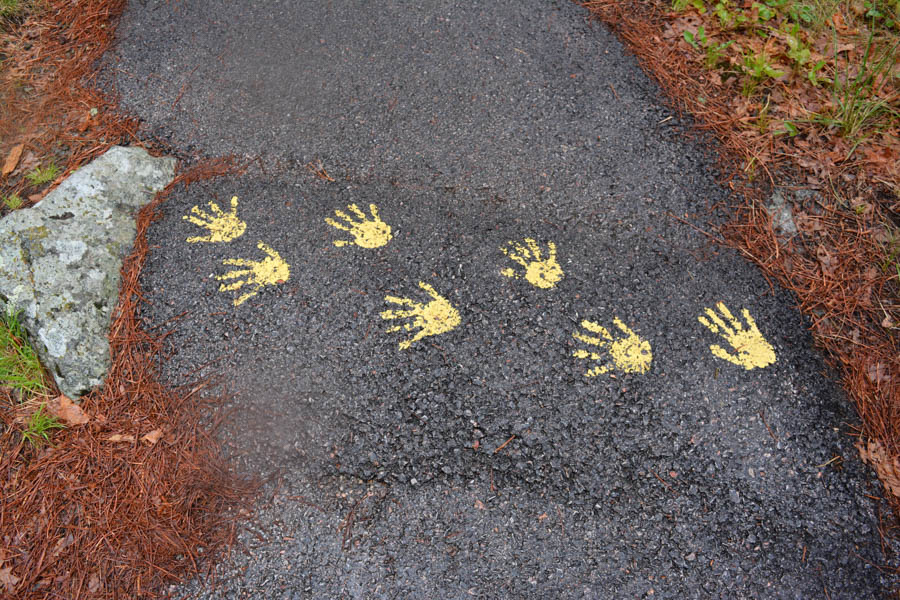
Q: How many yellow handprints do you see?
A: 7